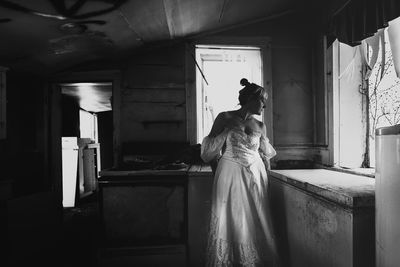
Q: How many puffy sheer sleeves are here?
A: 2